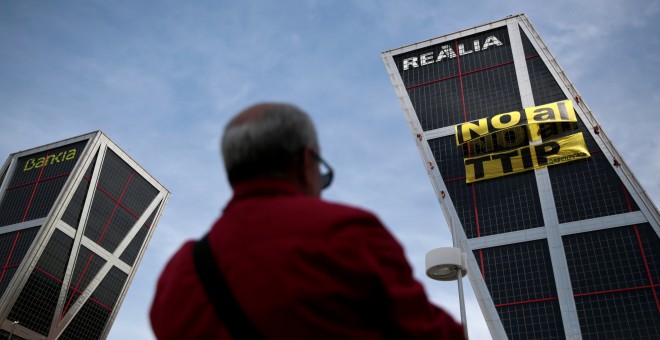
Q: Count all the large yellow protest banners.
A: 2